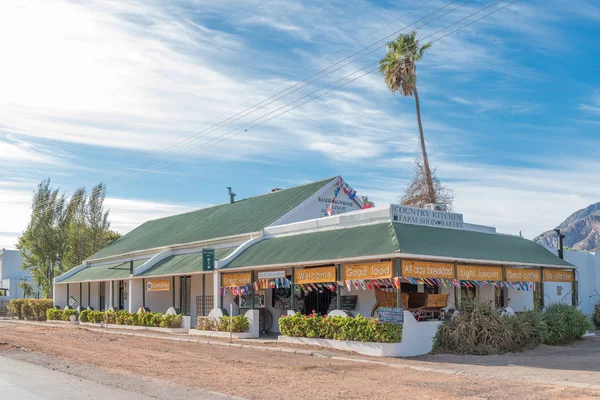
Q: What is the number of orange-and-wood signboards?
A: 8